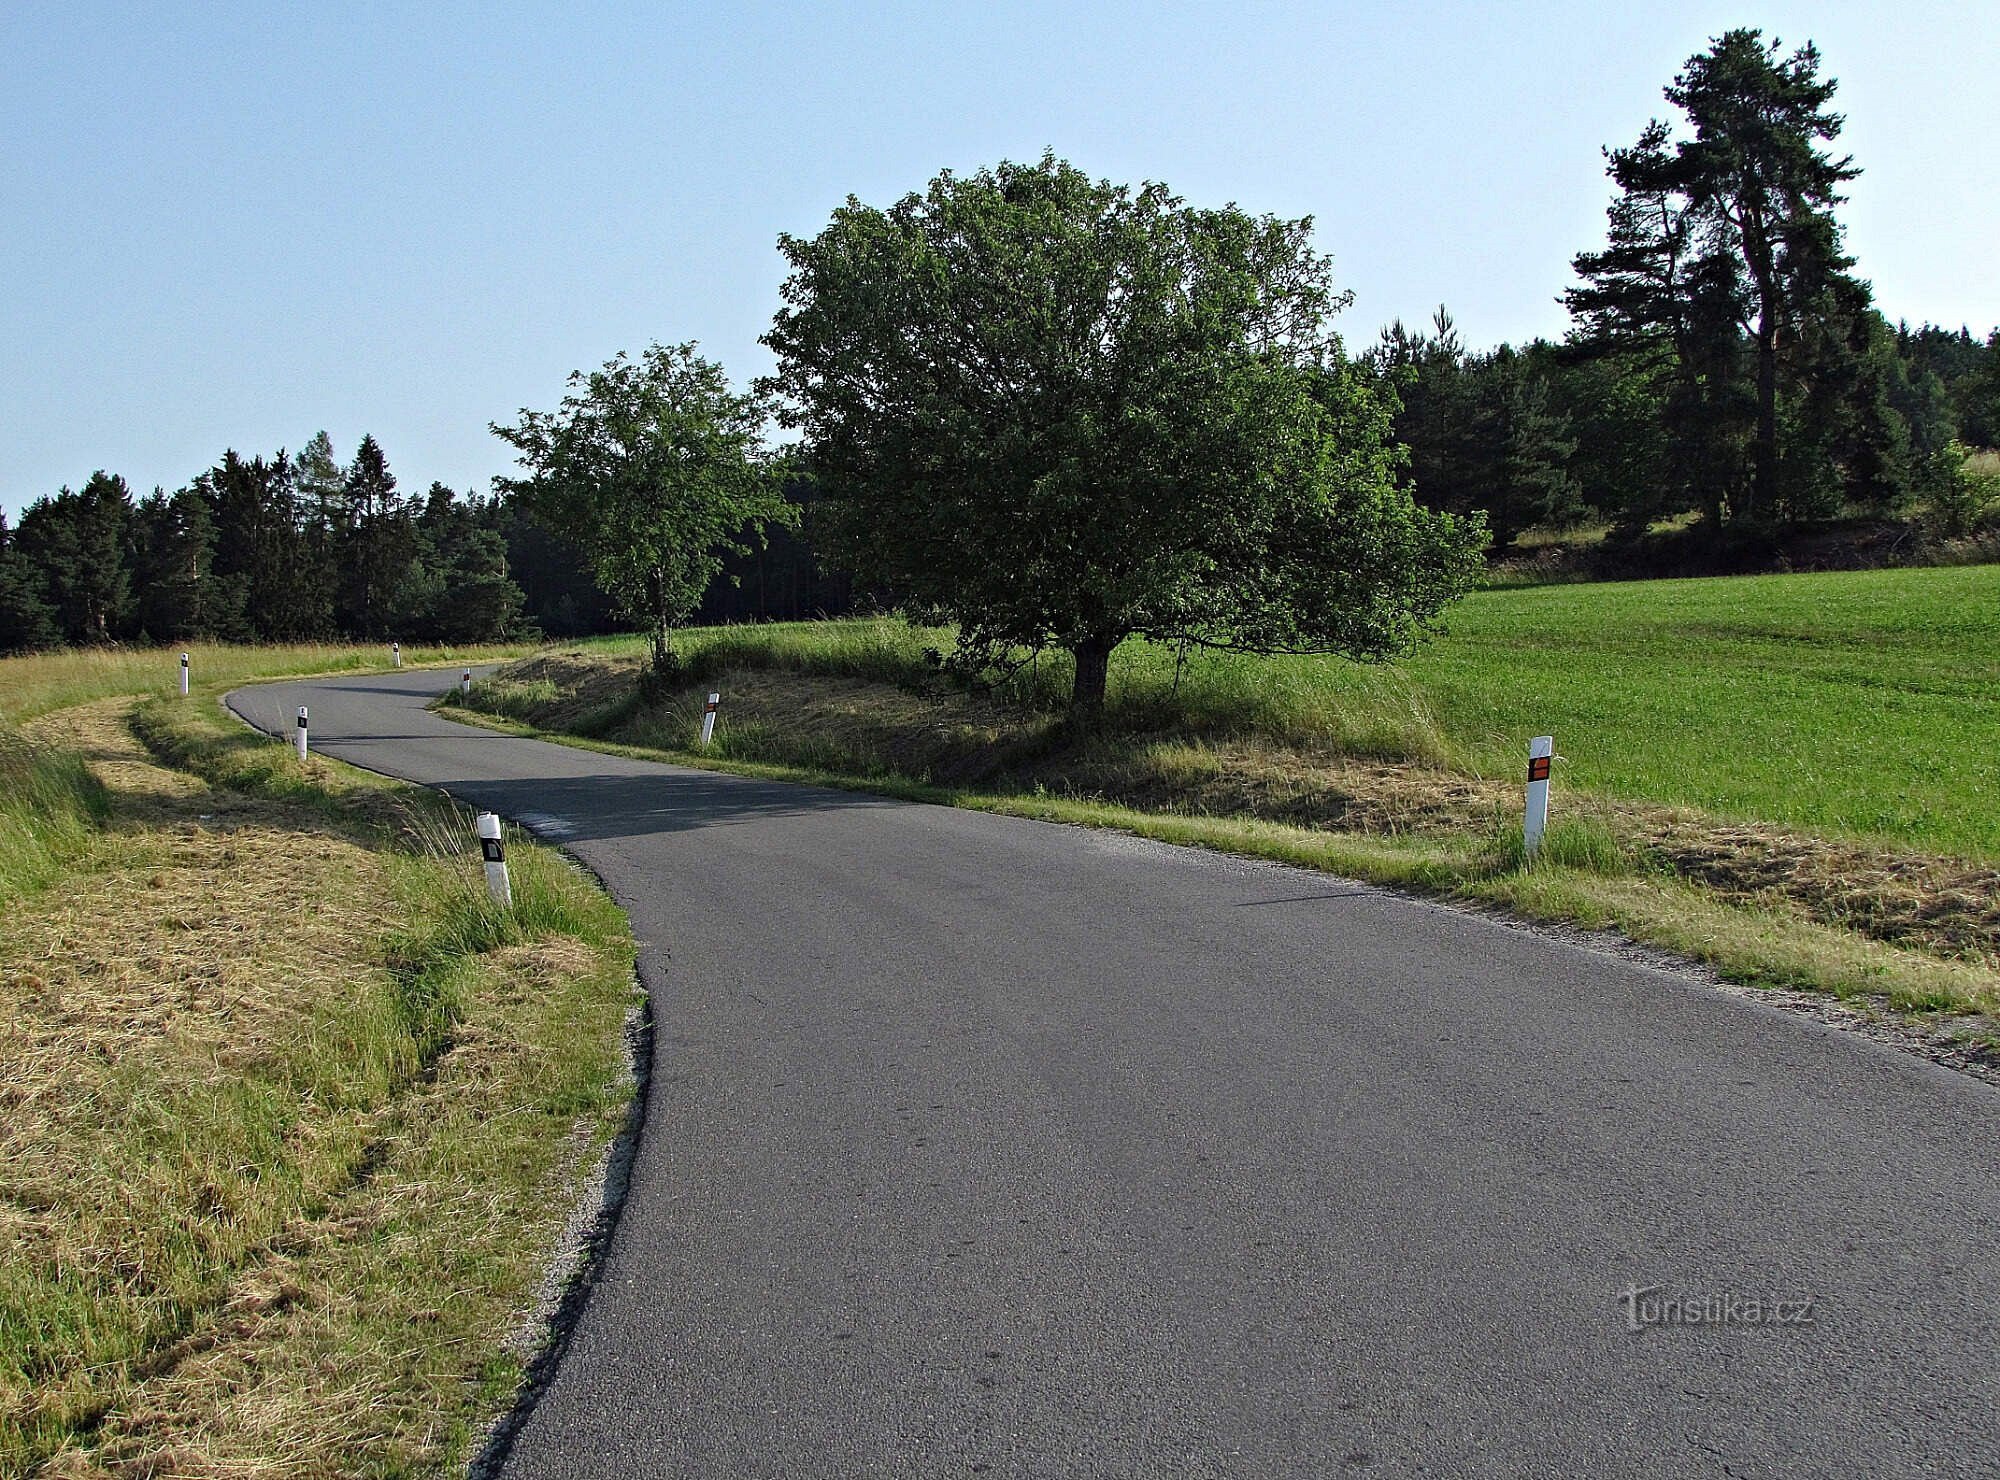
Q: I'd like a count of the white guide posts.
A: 7